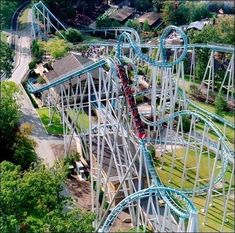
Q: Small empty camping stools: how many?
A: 0